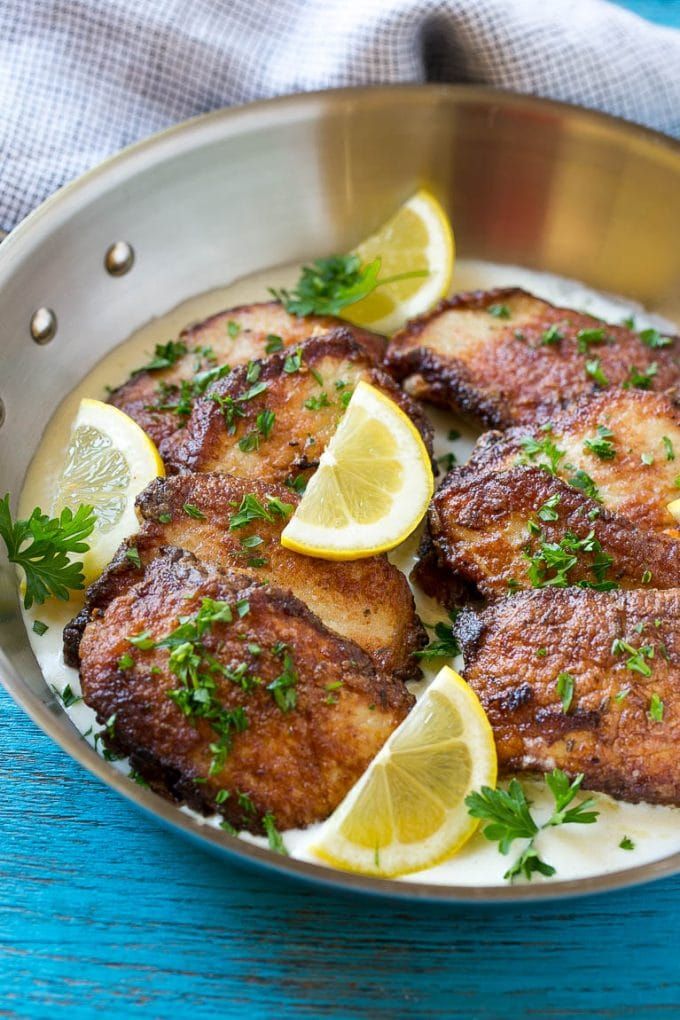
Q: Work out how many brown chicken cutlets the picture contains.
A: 8